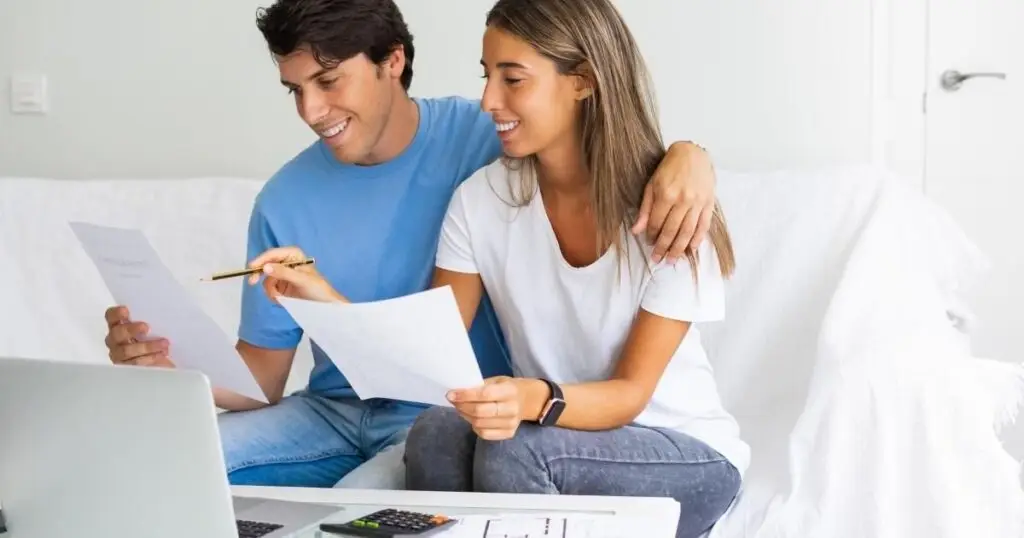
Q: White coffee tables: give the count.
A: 1